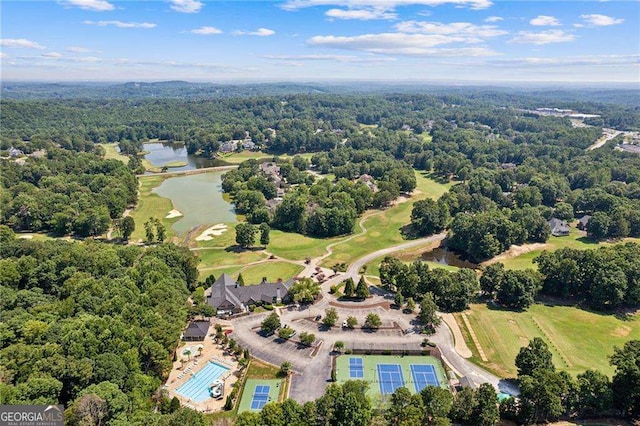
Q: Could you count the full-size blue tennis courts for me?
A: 2